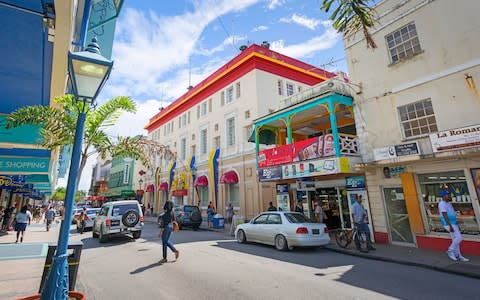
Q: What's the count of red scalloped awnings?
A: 4